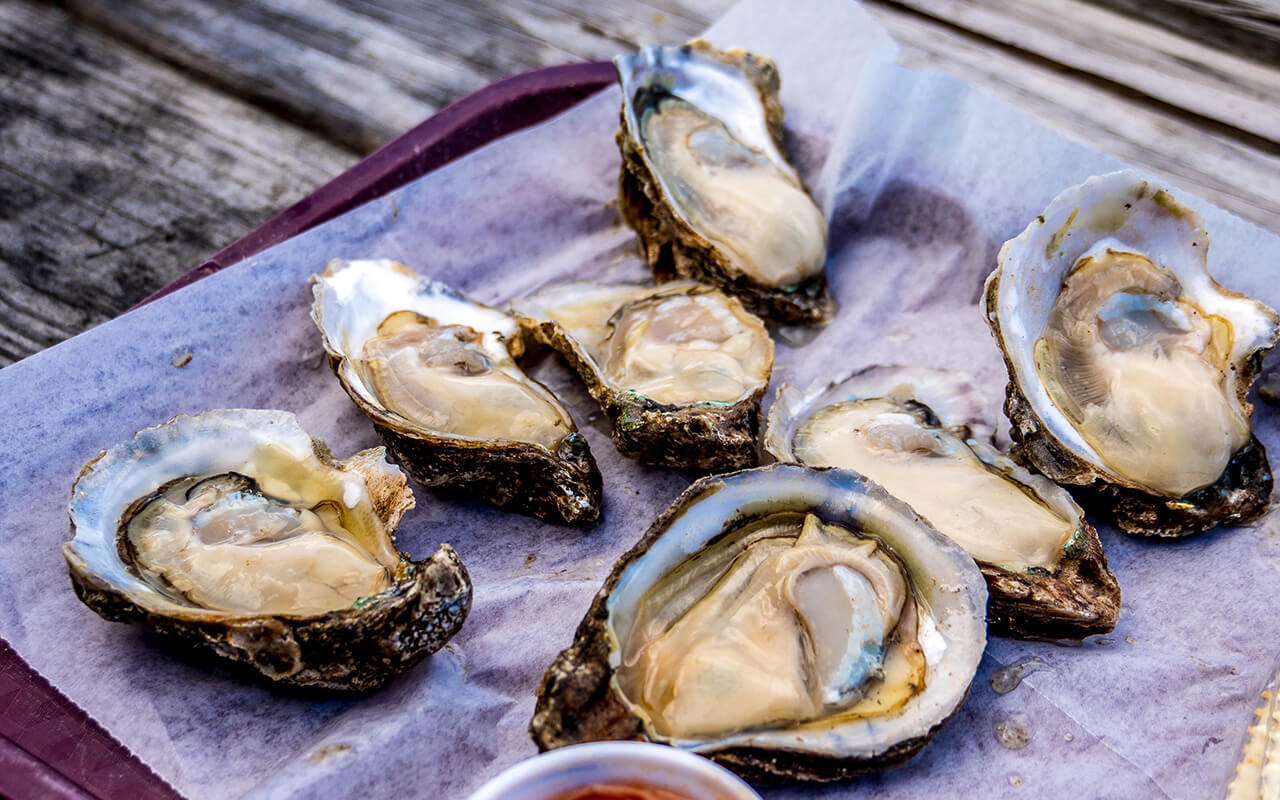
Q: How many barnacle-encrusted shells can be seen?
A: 7